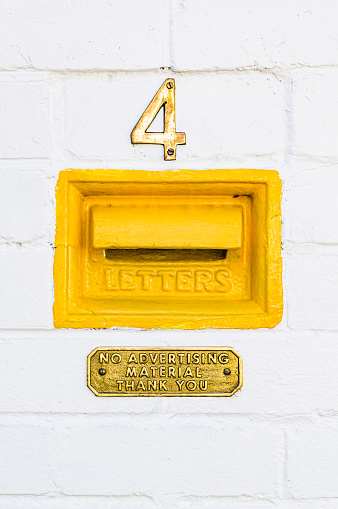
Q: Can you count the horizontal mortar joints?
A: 6